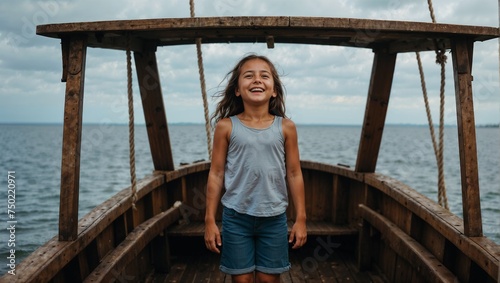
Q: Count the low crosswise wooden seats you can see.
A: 1